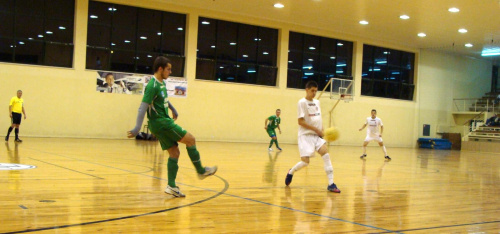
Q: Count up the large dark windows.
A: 5